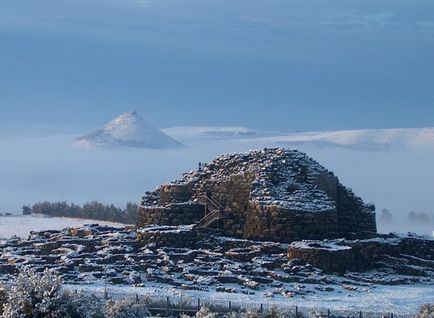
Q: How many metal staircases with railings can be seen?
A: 1